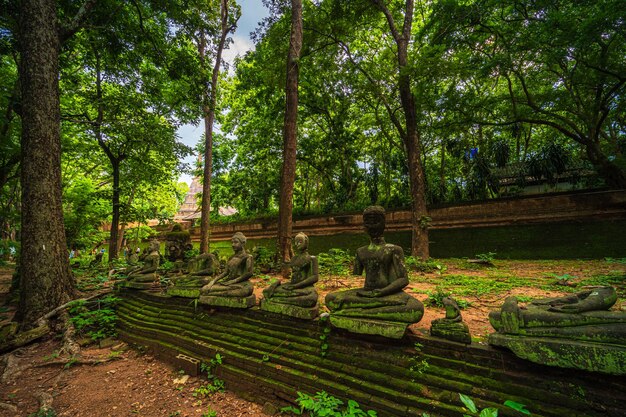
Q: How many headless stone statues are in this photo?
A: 3